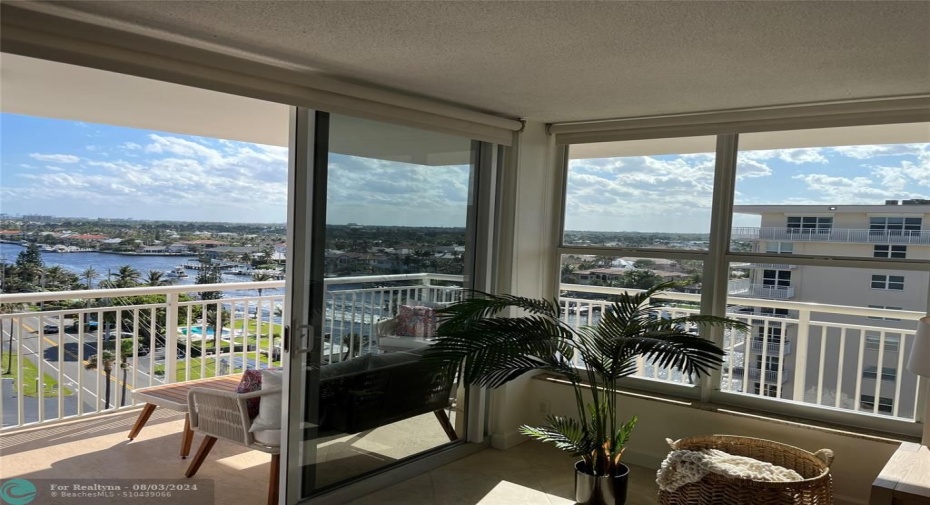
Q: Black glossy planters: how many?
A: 1